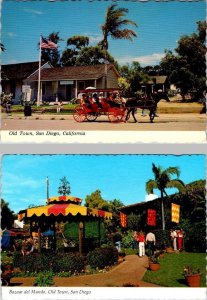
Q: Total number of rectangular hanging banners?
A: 3